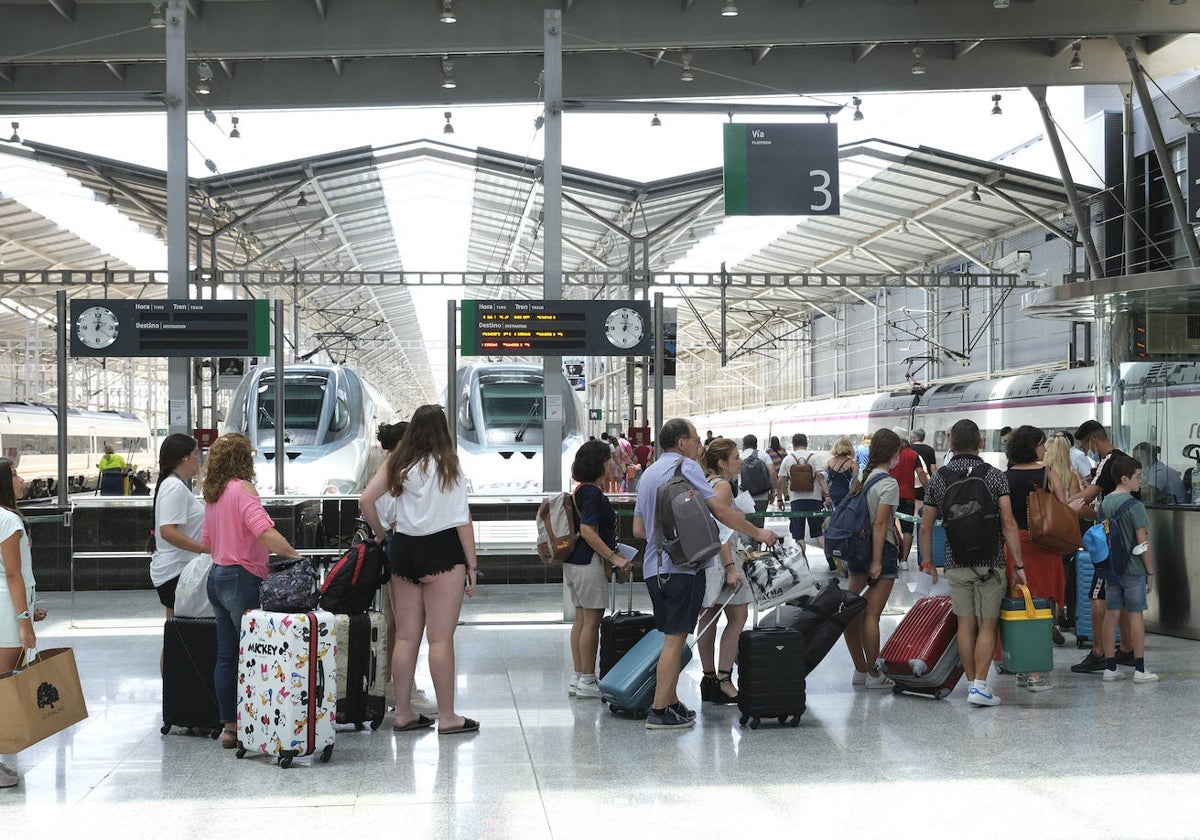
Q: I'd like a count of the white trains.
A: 4